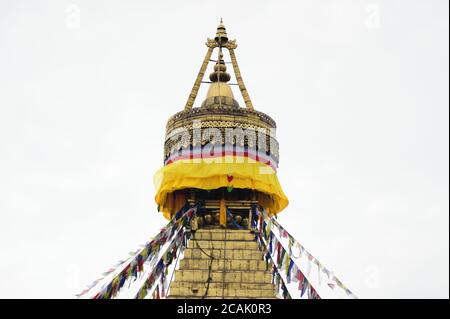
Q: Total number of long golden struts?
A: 2